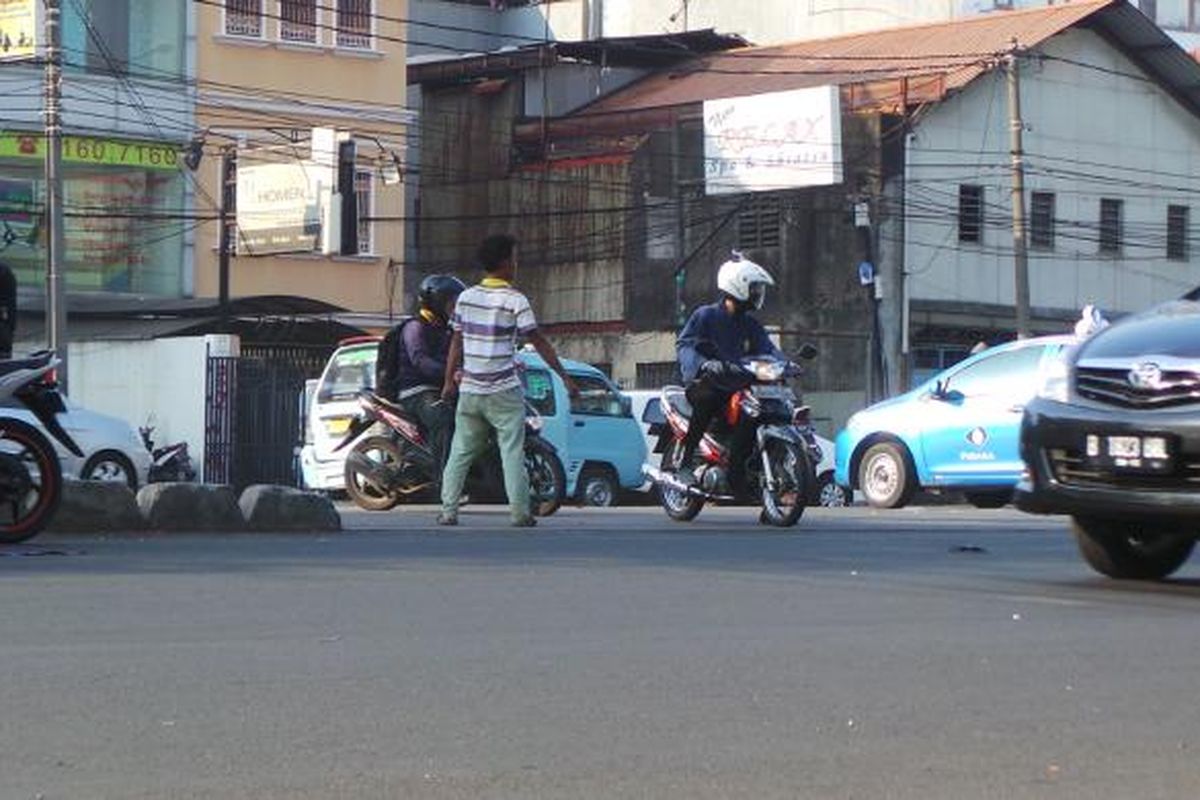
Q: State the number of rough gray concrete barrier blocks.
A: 3